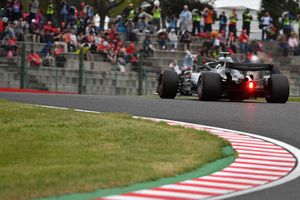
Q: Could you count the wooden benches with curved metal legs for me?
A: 0